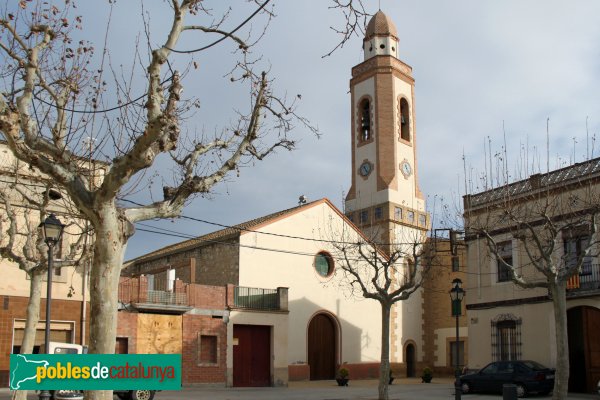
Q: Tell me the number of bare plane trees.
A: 4